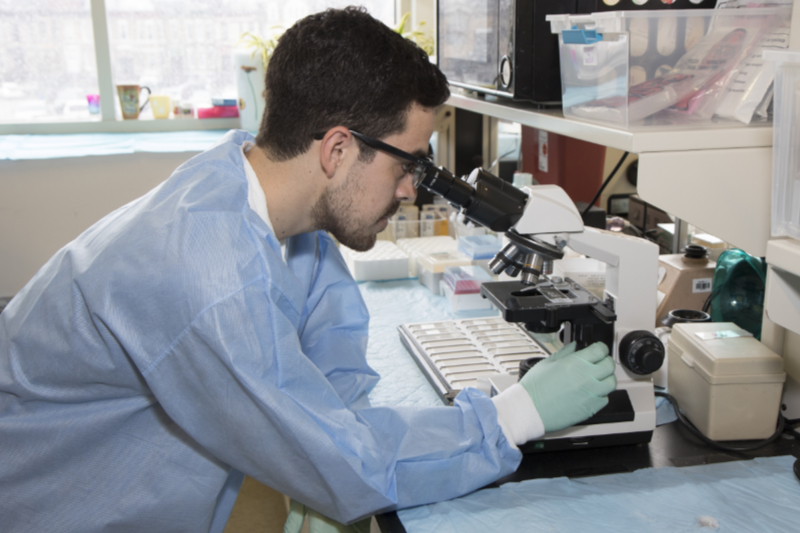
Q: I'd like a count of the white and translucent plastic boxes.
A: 2